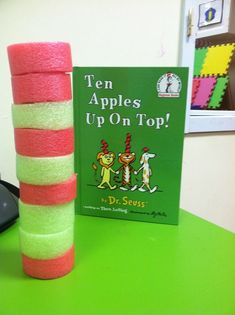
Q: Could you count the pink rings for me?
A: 5